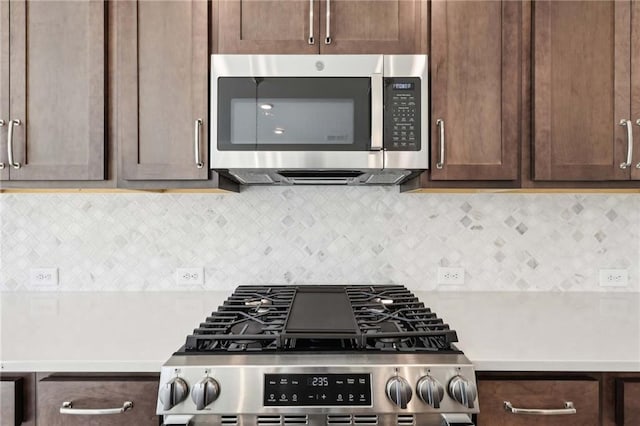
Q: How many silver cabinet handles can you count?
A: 10